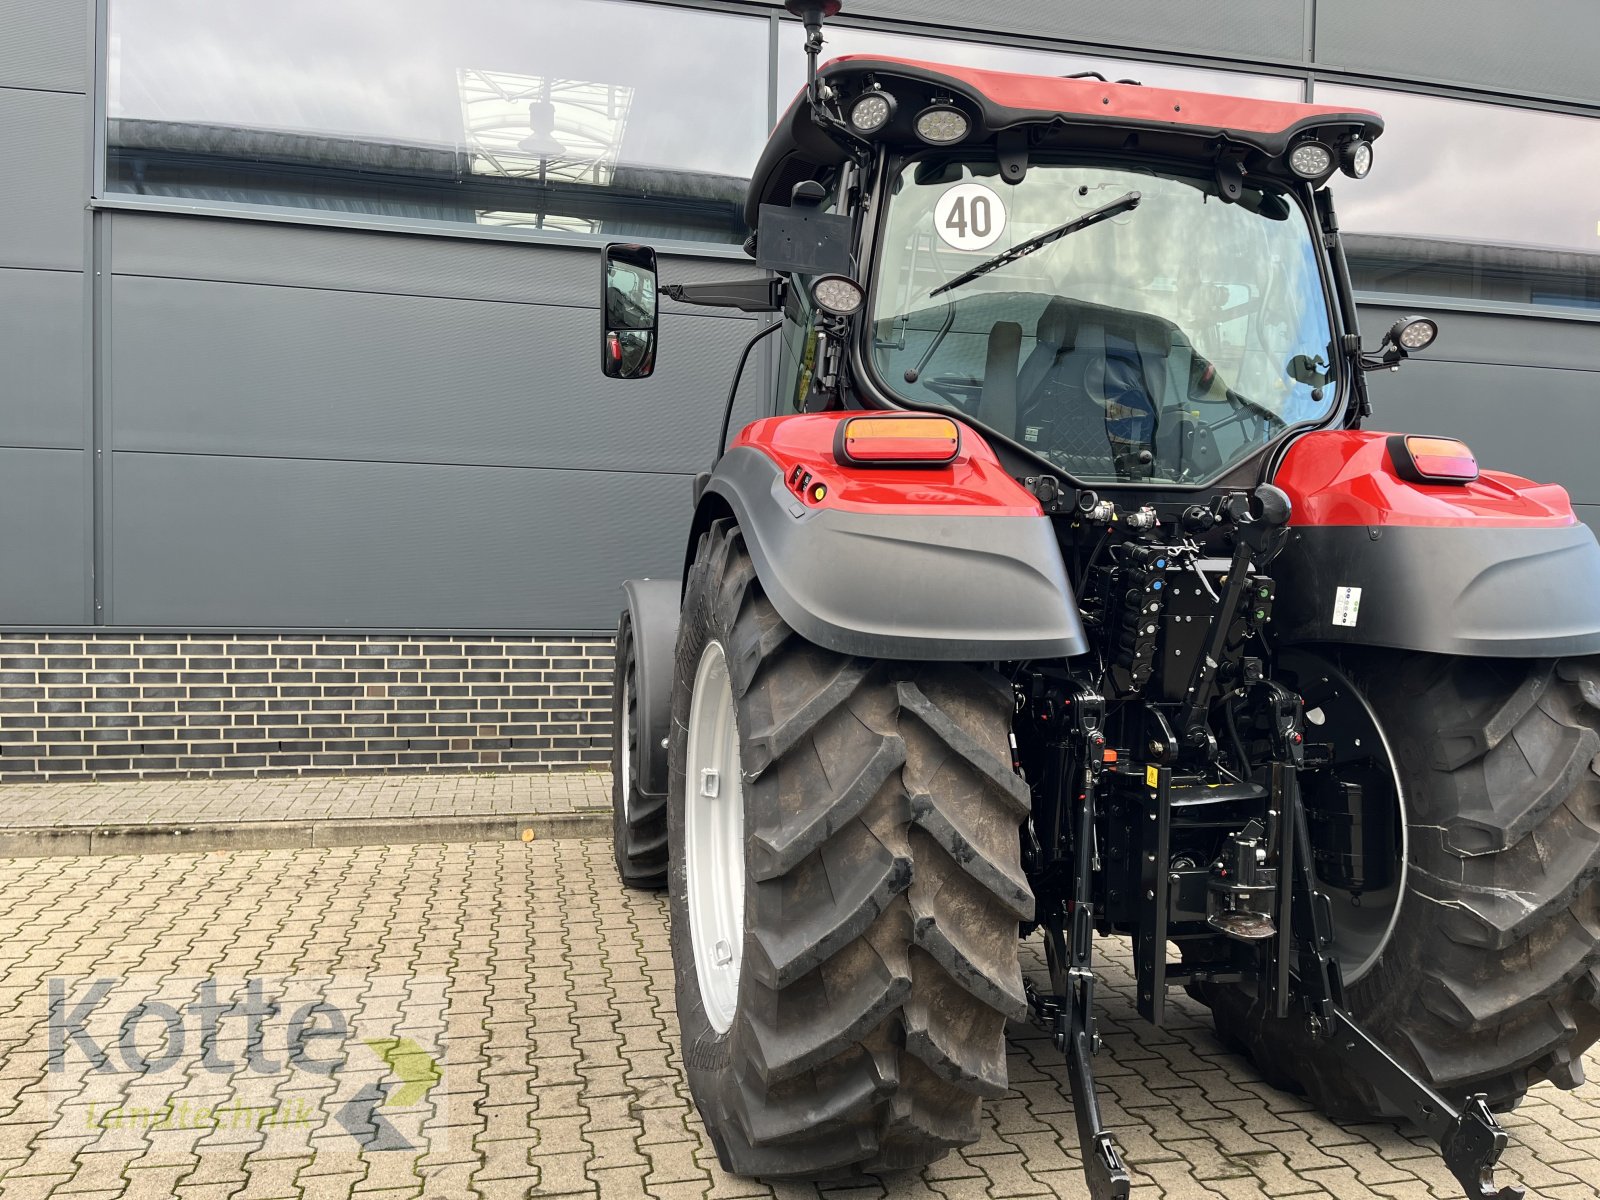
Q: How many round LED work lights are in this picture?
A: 6